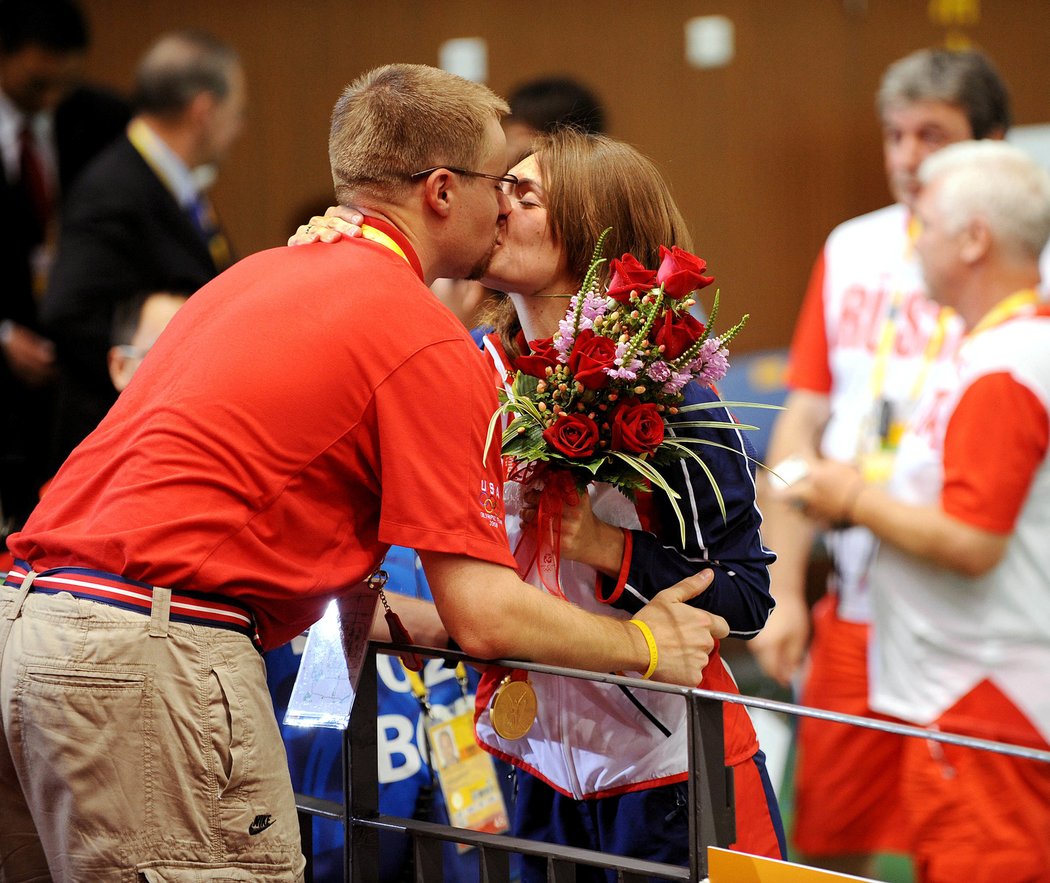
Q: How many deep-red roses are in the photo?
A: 7